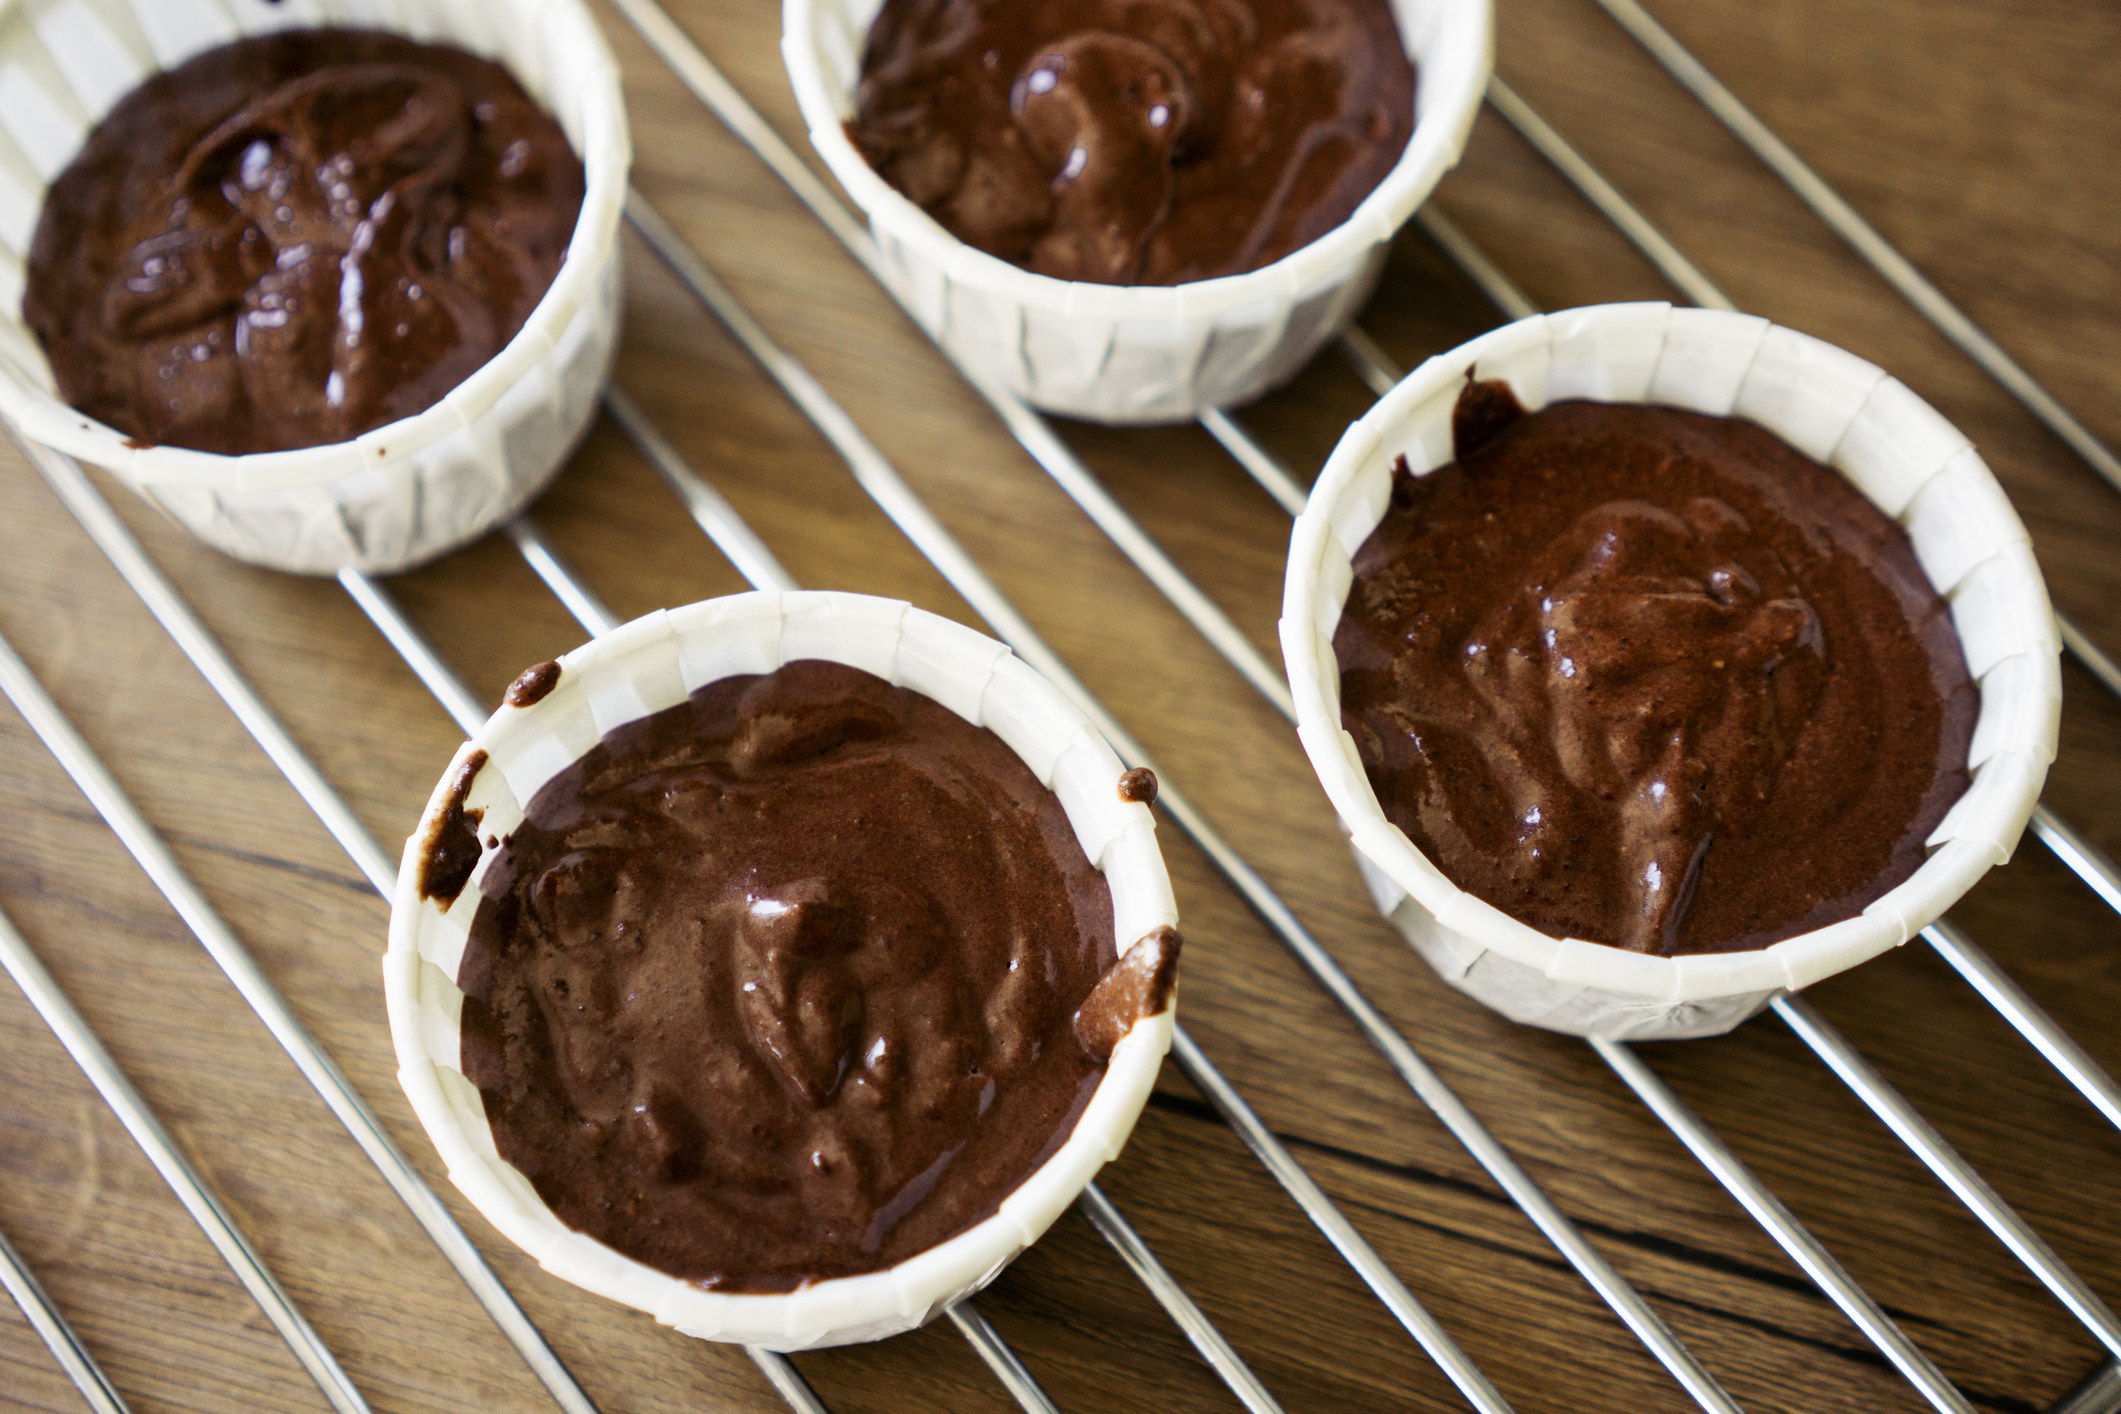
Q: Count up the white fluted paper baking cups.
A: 4